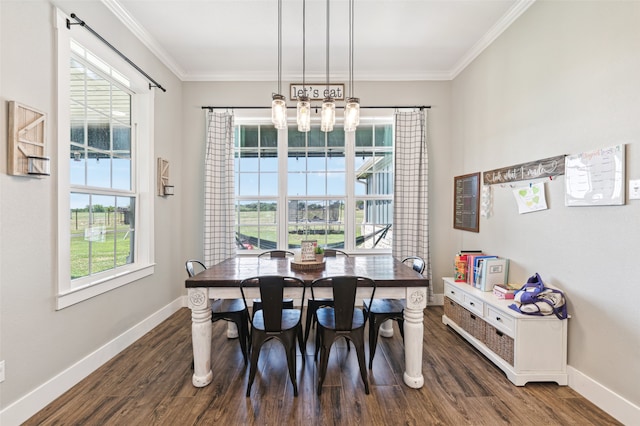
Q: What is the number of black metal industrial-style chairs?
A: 6